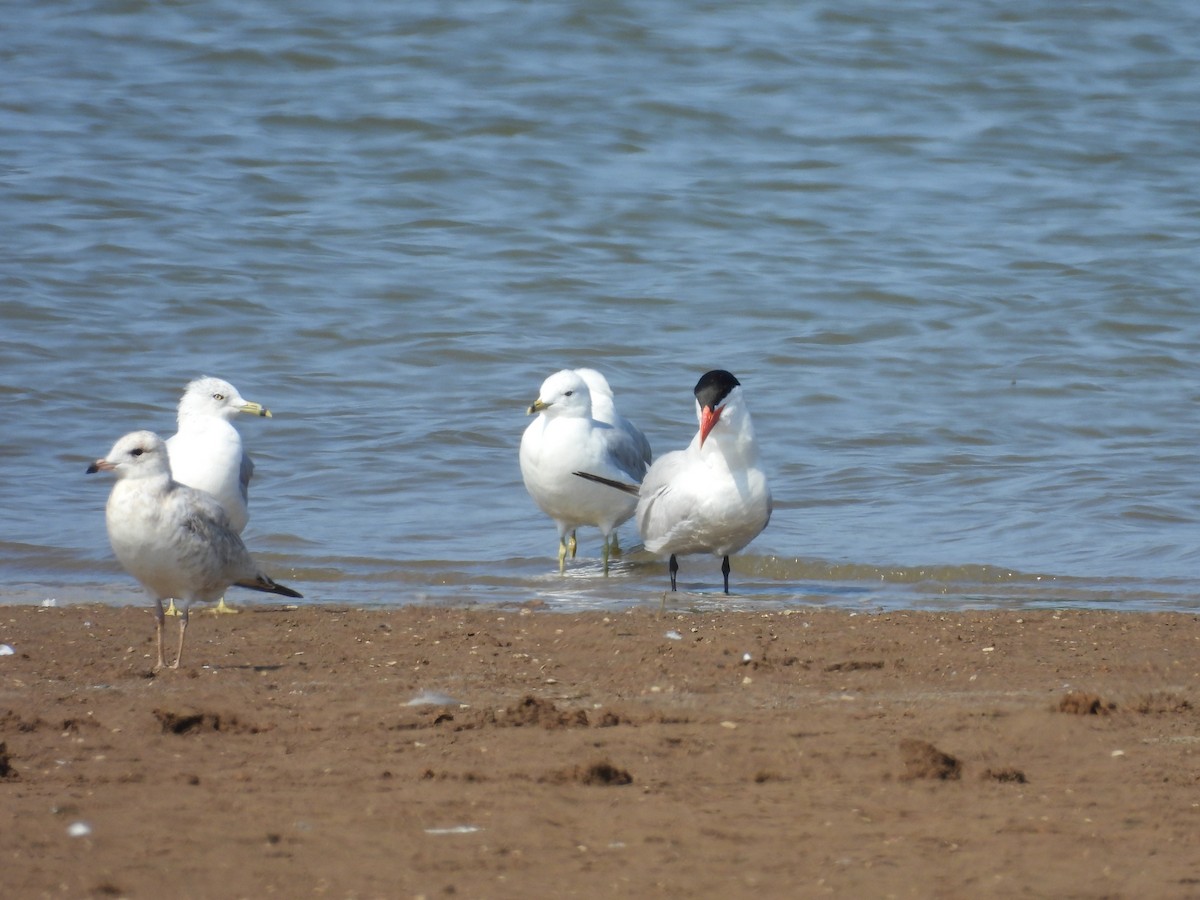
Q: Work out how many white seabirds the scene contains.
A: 5